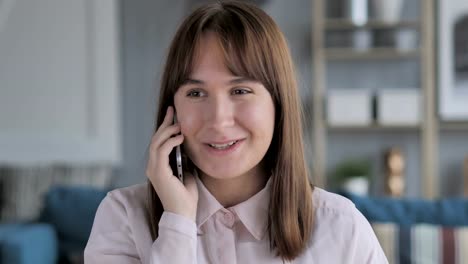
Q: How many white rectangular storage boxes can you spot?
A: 2